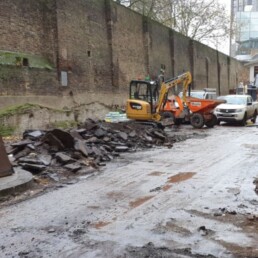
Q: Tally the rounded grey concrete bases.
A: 1